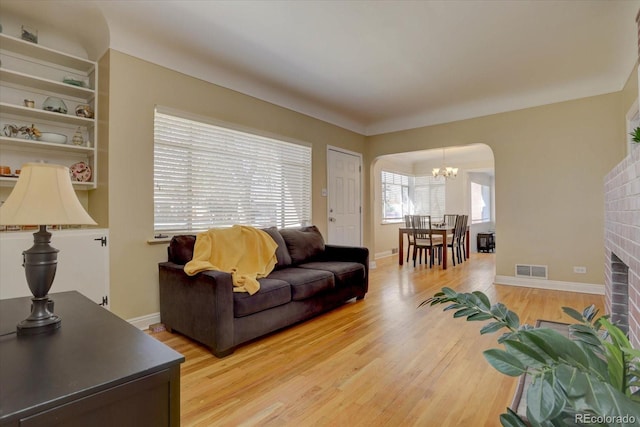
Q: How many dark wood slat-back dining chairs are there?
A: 6